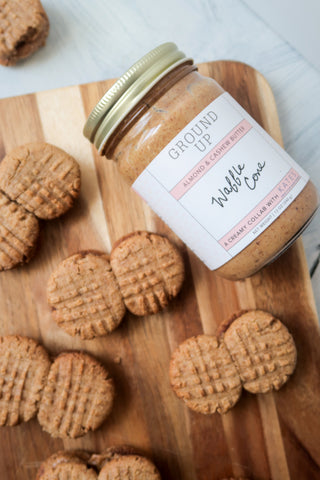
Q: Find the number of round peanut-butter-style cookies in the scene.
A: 11